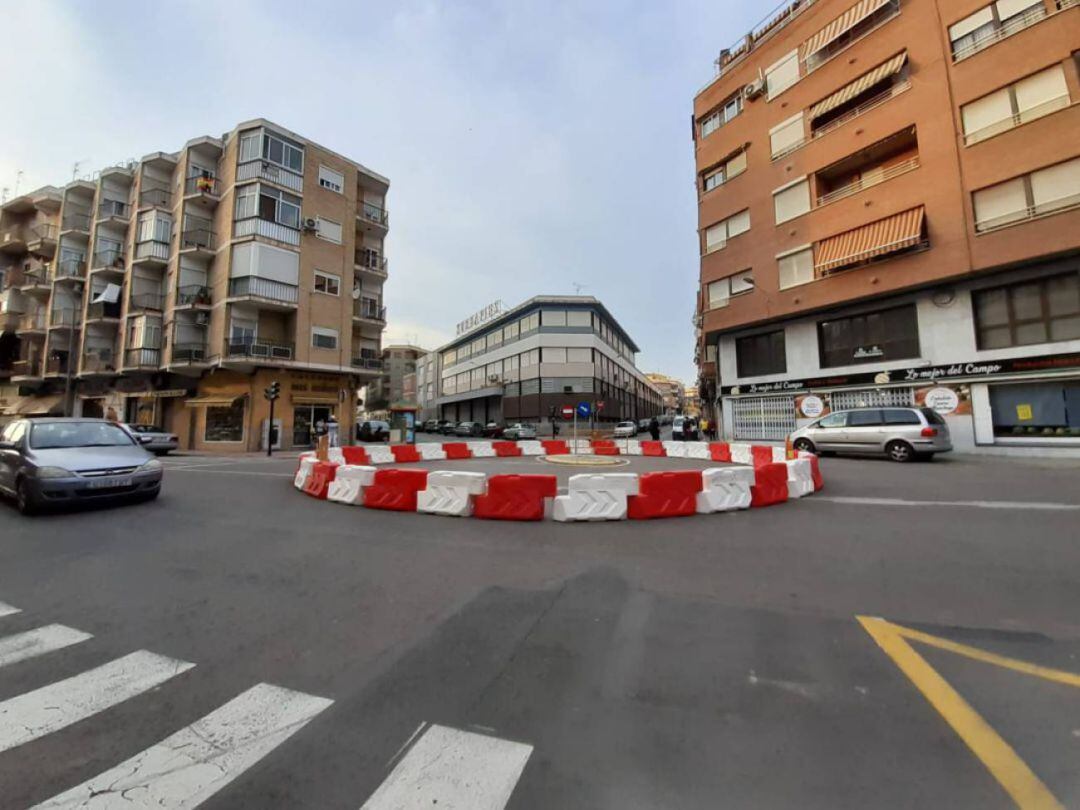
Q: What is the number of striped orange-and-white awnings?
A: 3